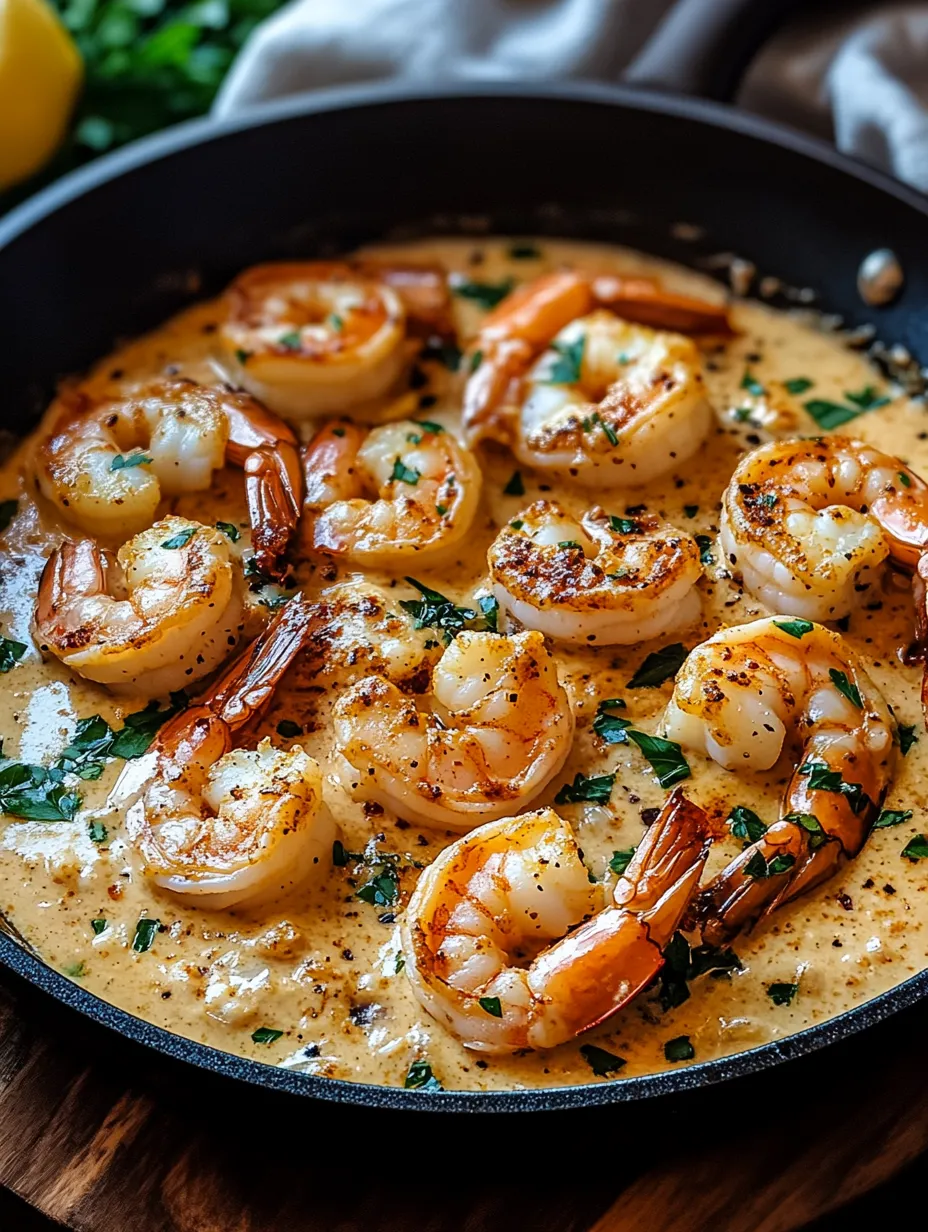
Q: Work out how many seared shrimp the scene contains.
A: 11